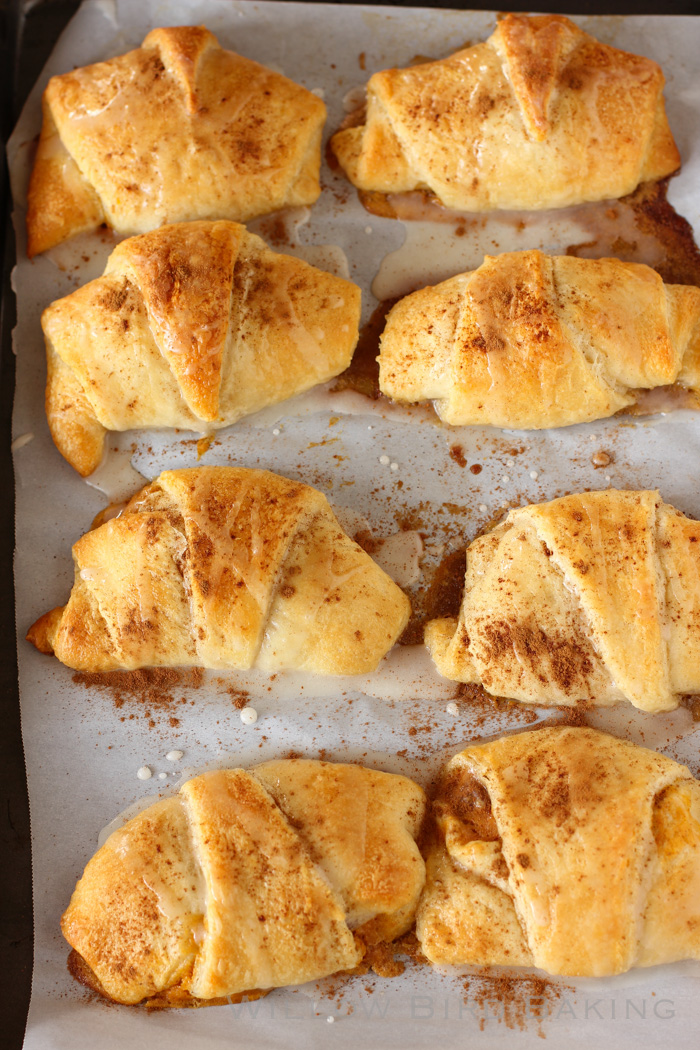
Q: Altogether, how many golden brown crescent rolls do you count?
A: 8